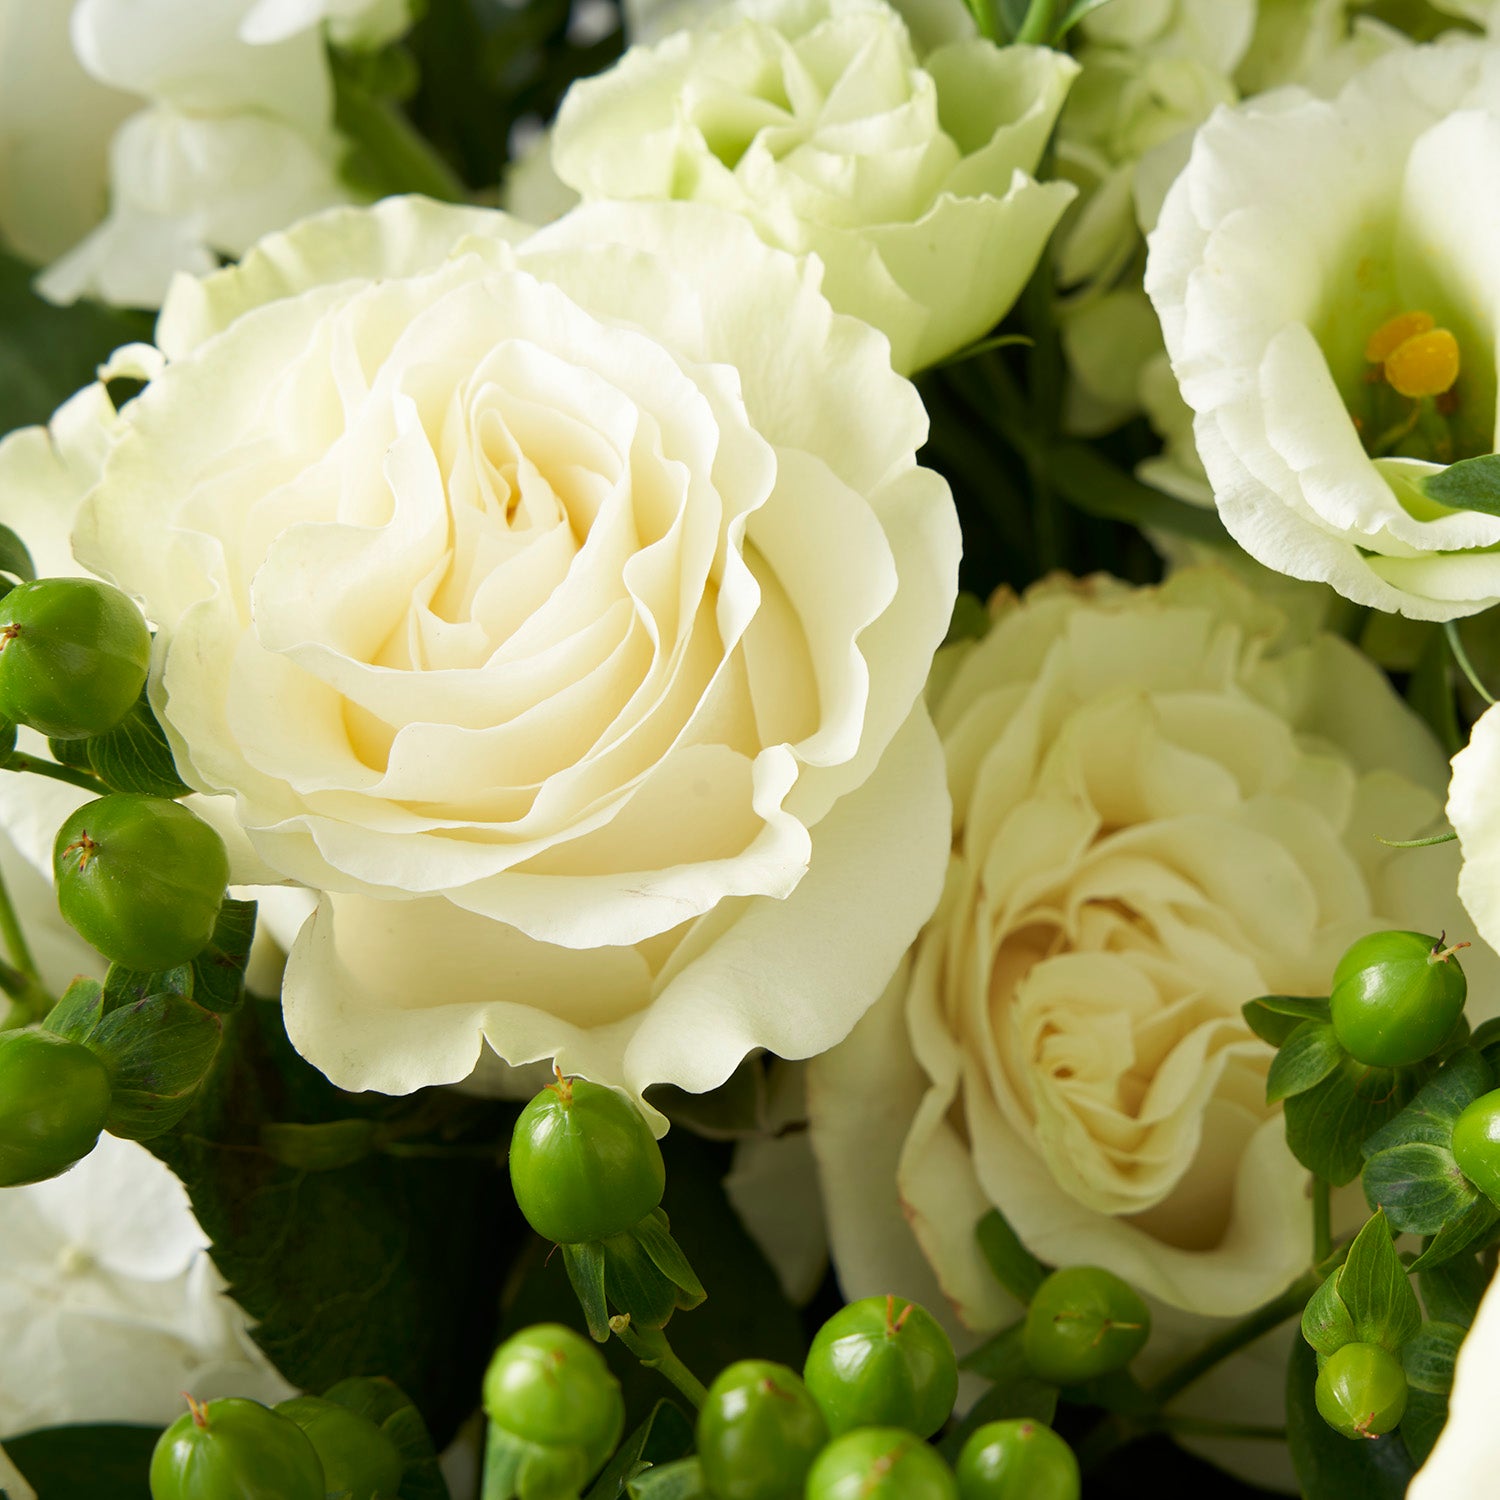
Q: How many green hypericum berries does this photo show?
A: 15